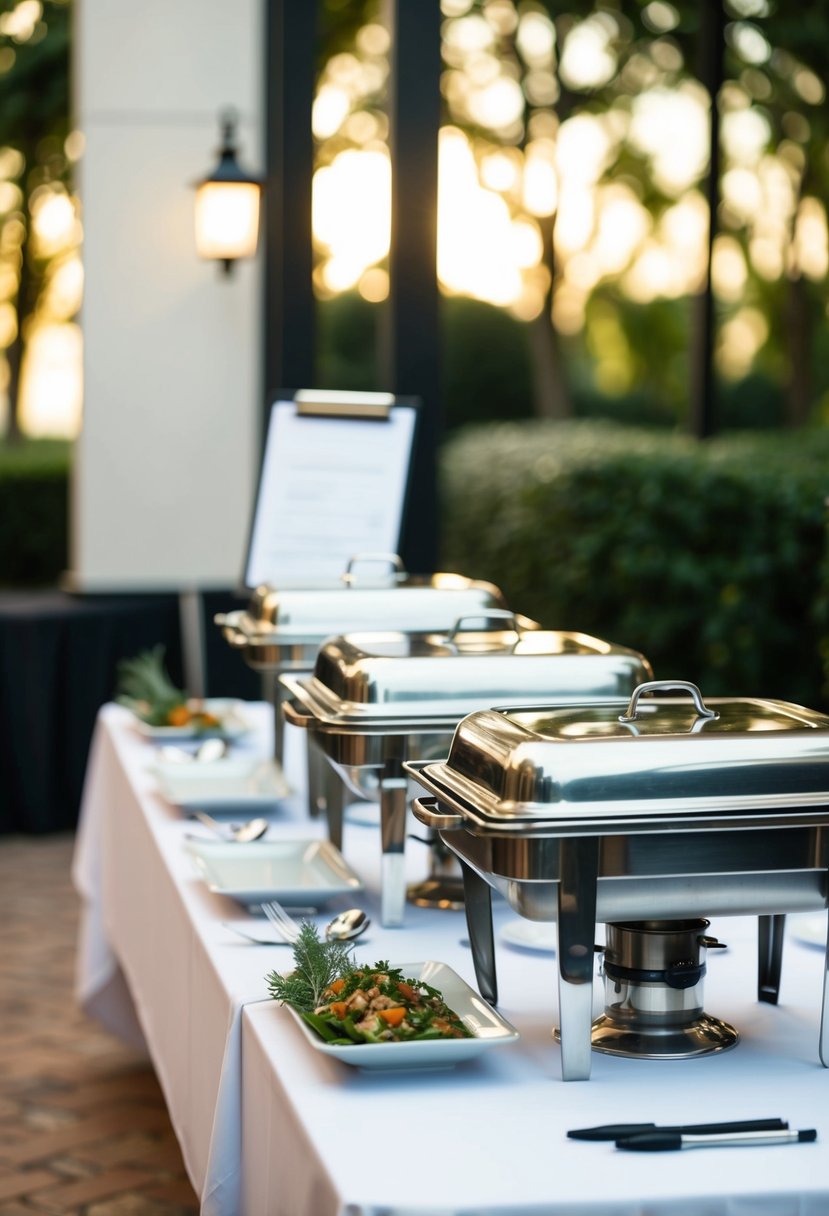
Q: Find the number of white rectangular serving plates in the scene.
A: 4